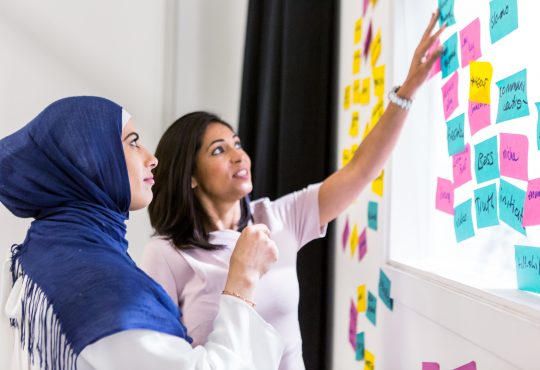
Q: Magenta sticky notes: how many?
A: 15